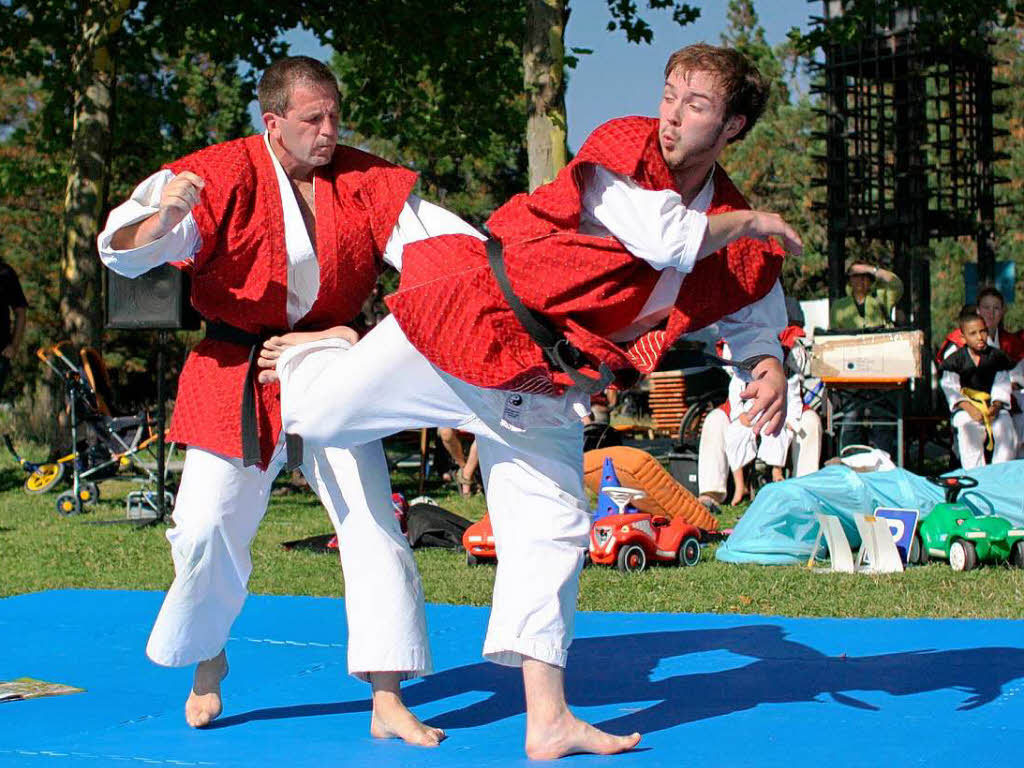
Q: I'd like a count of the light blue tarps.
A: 1